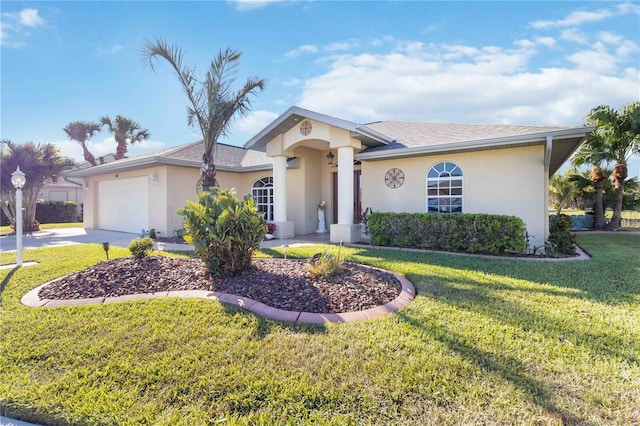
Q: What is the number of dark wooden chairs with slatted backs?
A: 0